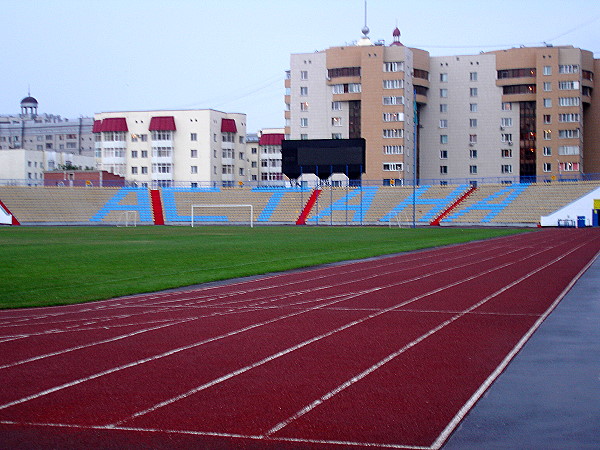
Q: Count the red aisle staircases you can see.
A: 4